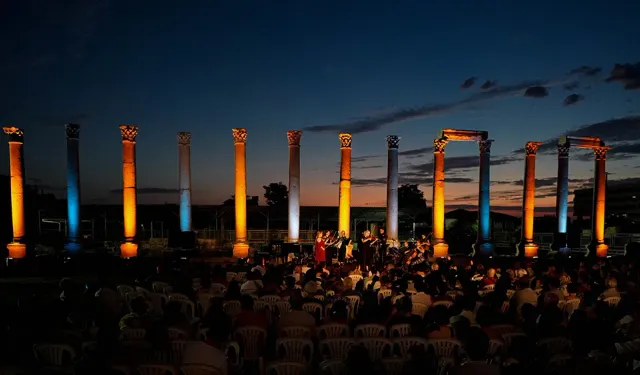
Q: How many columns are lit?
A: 13